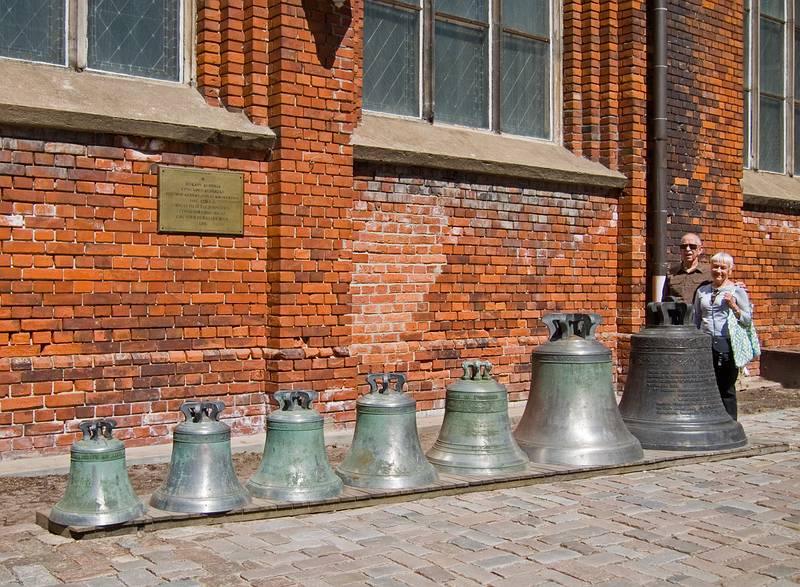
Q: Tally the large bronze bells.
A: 7